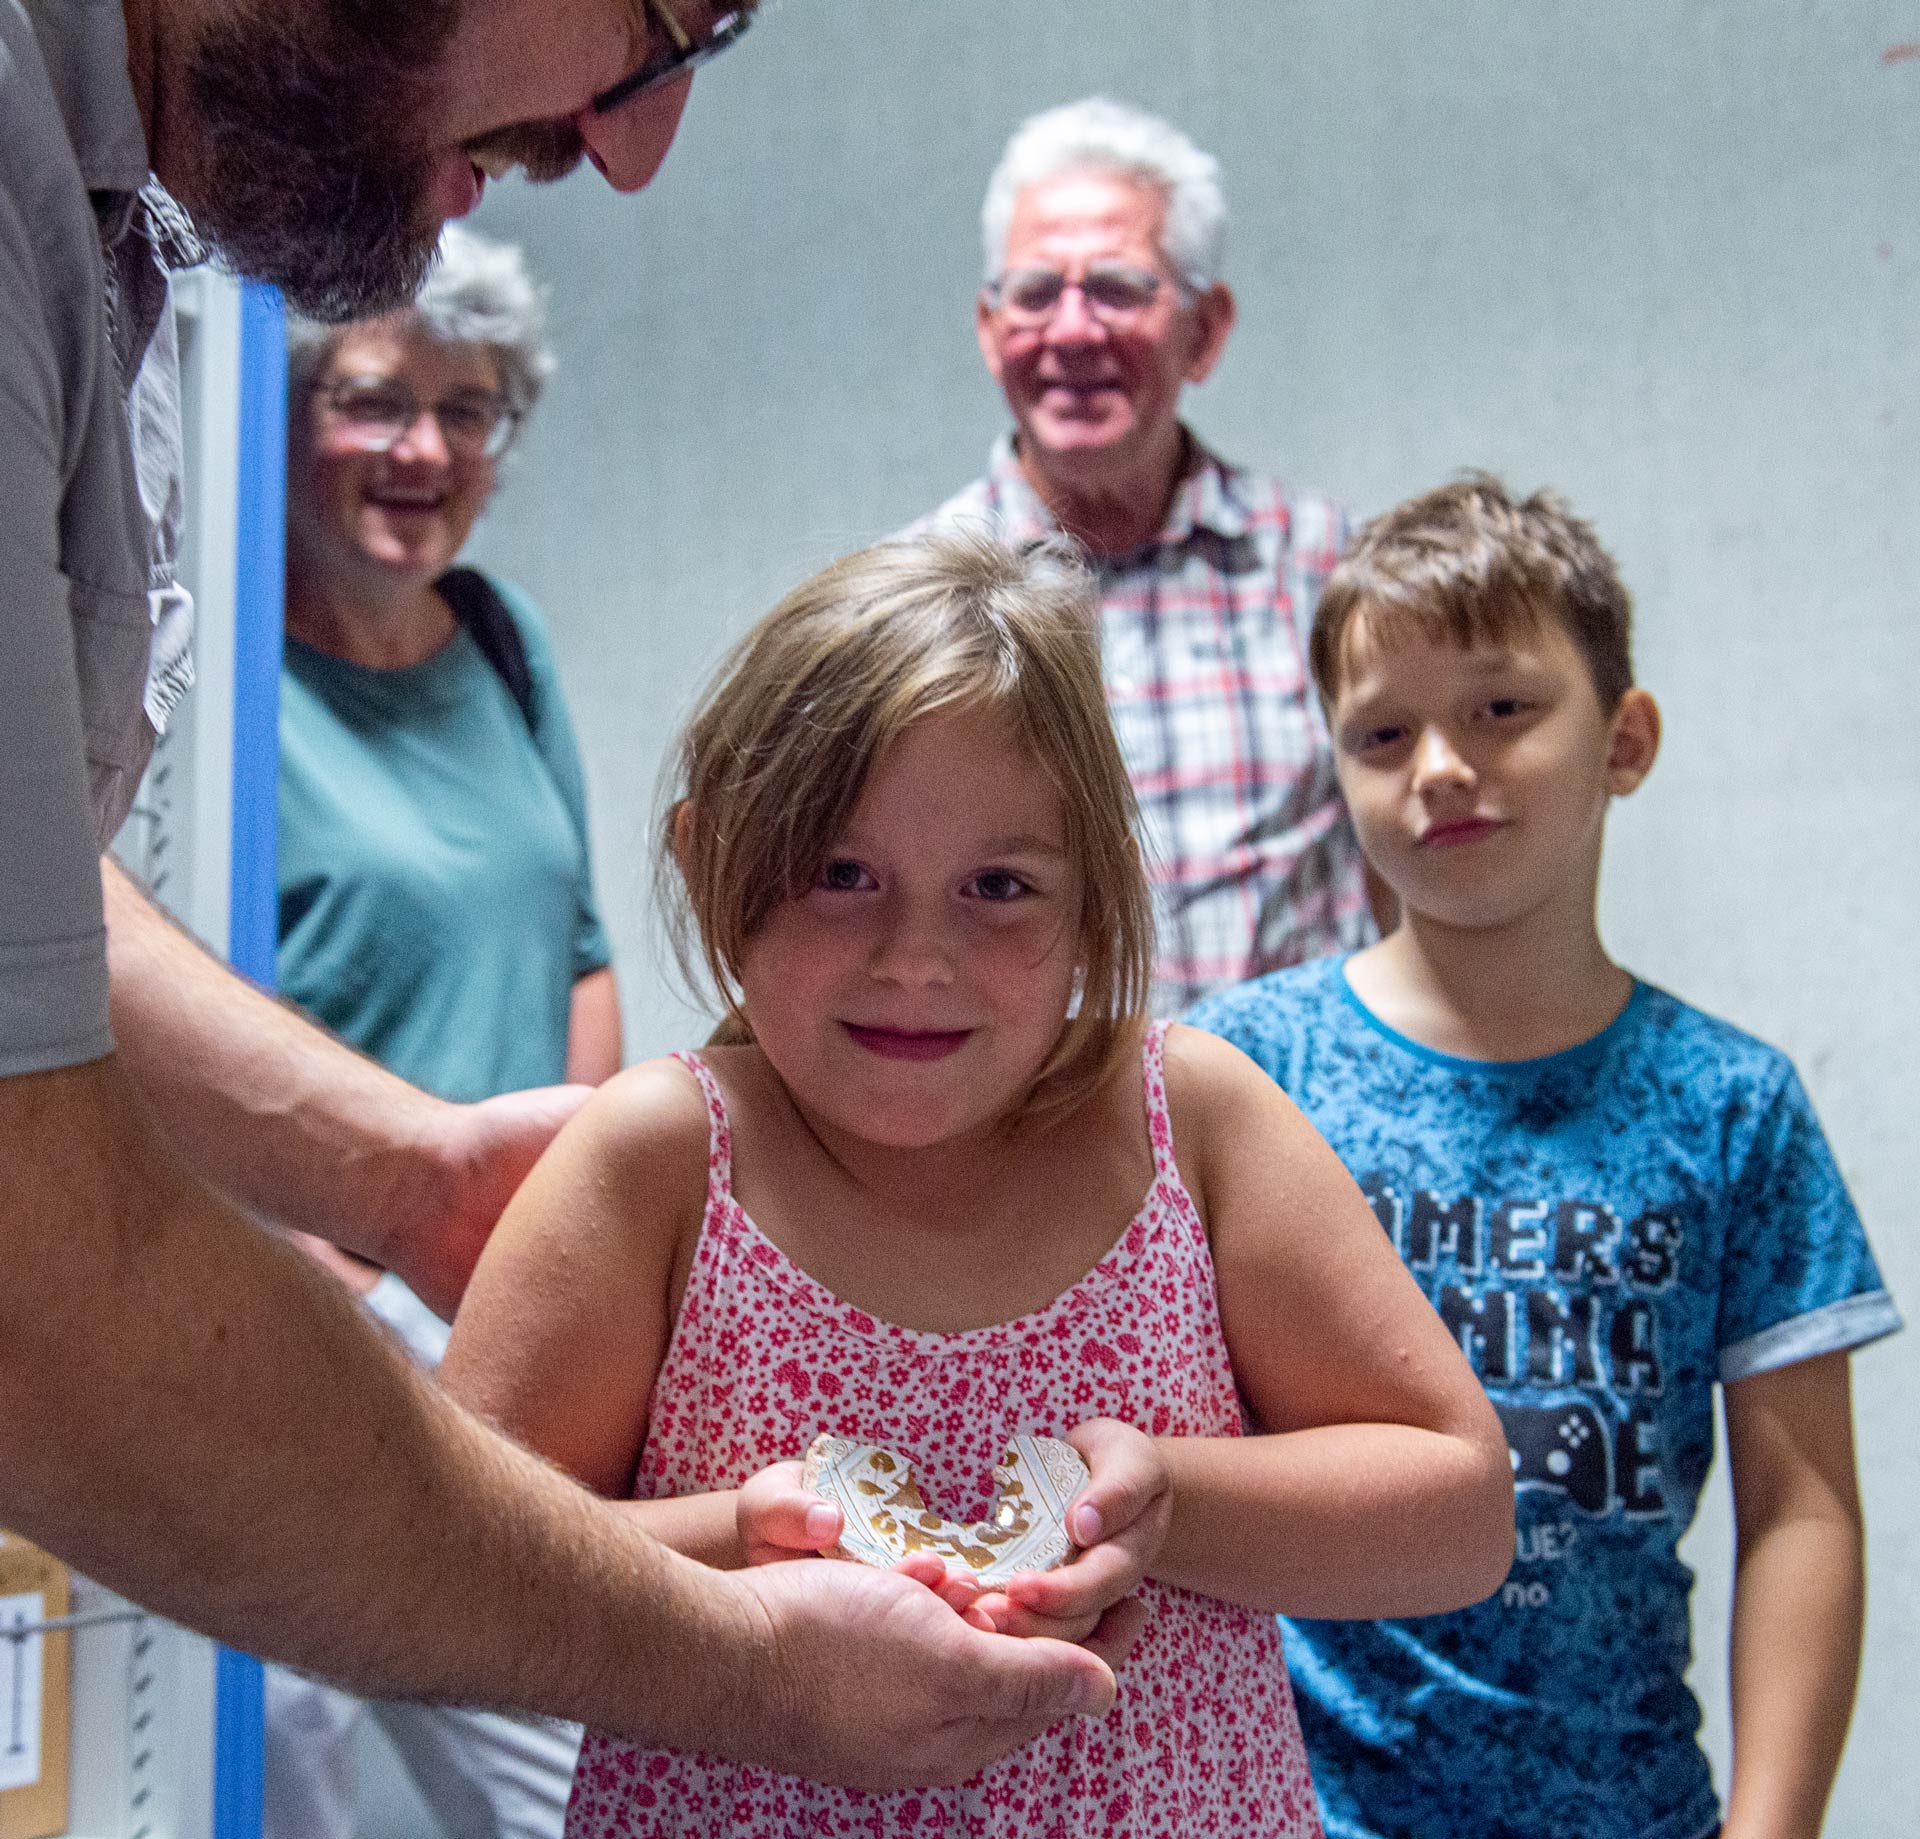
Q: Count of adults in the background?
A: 2